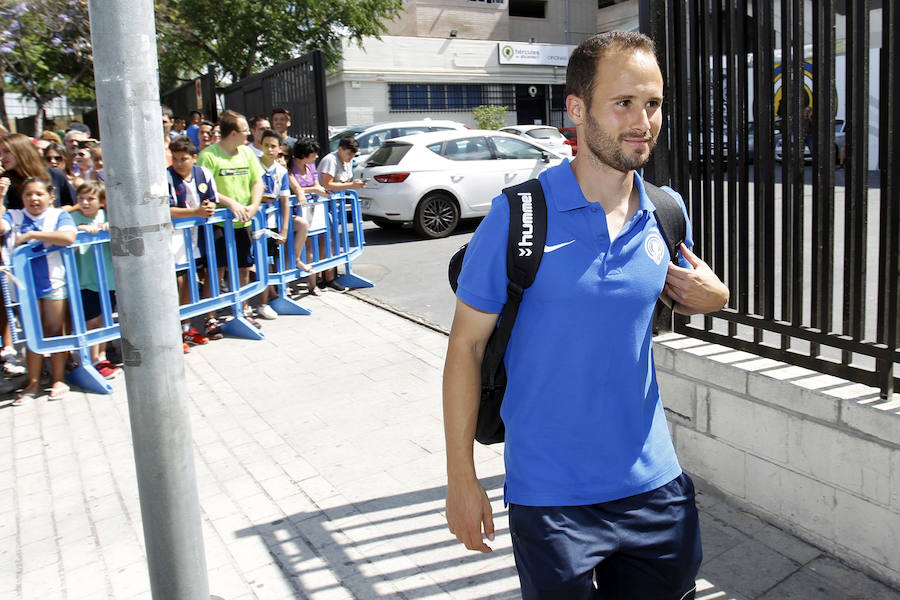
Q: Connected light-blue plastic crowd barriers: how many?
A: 3